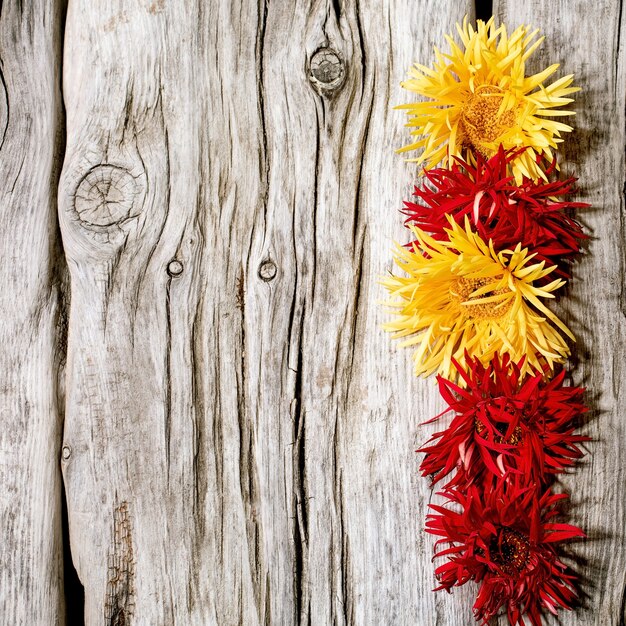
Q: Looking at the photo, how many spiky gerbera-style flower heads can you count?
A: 5